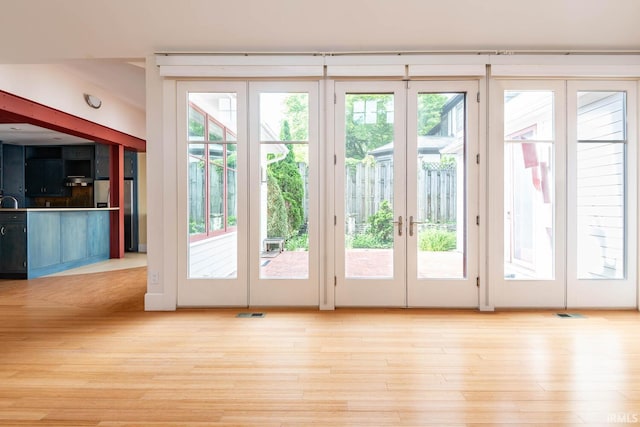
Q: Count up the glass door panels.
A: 6